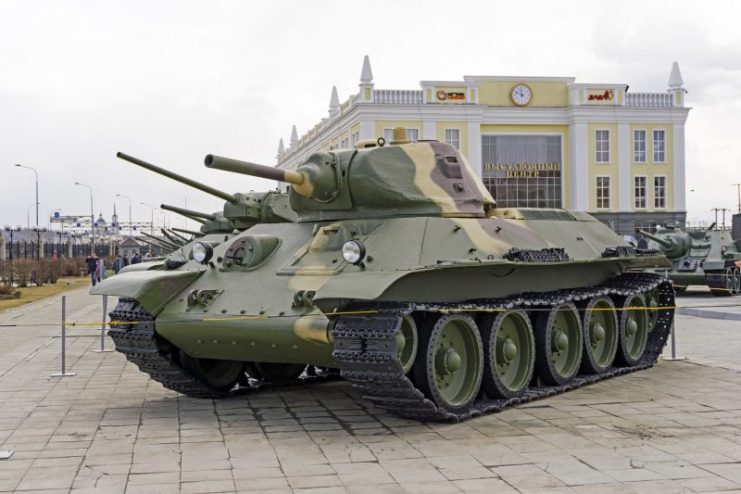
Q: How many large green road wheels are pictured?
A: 5